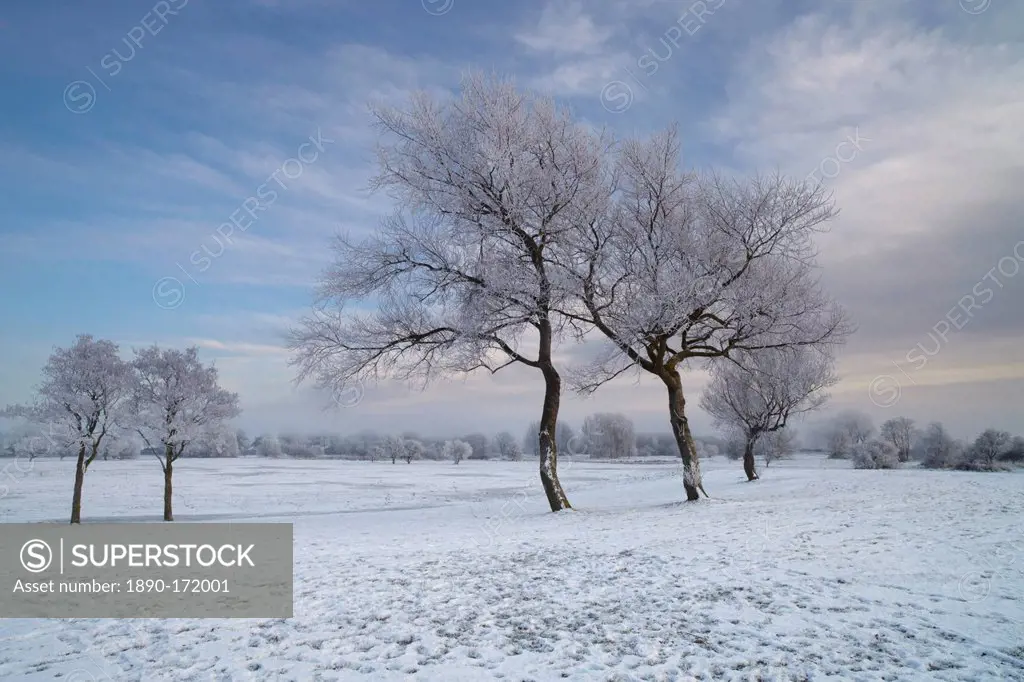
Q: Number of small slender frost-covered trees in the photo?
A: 2